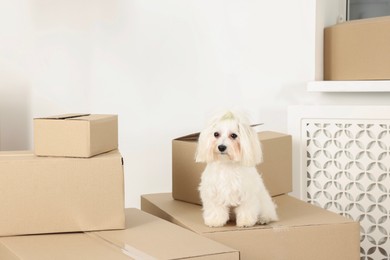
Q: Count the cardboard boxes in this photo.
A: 6